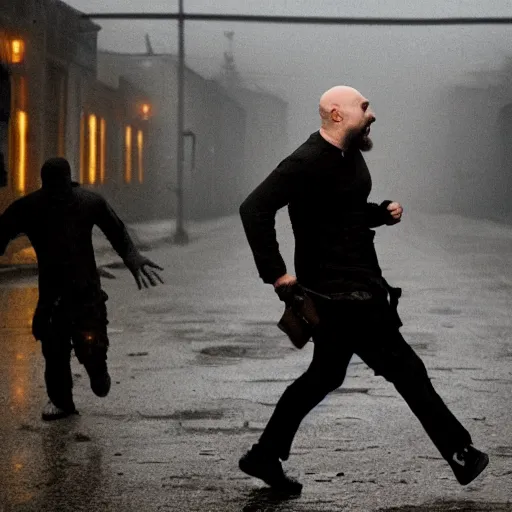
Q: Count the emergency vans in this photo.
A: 0